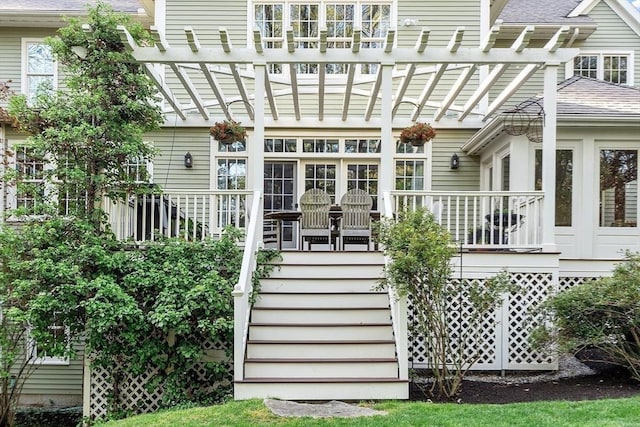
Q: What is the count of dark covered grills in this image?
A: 1